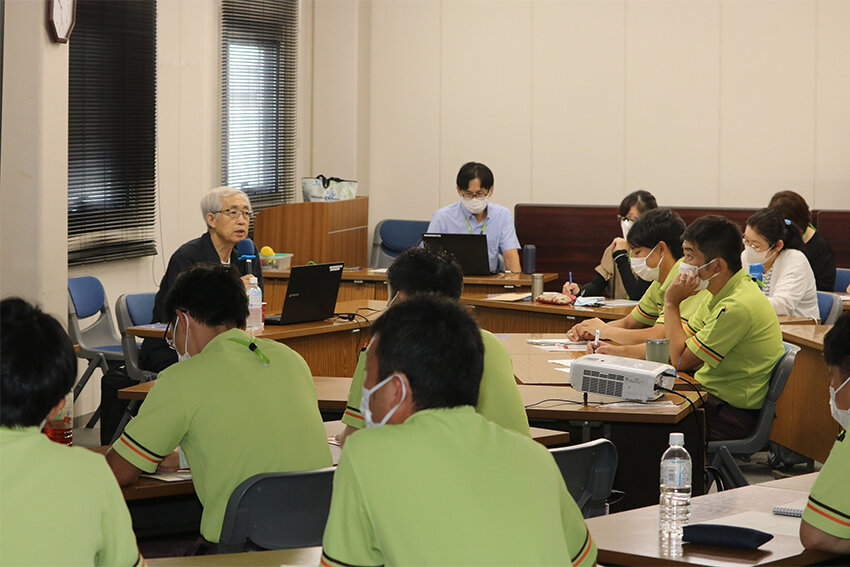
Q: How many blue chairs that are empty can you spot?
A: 2